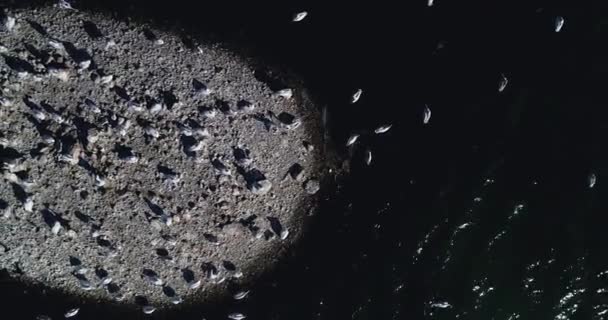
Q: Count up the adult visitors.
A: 0